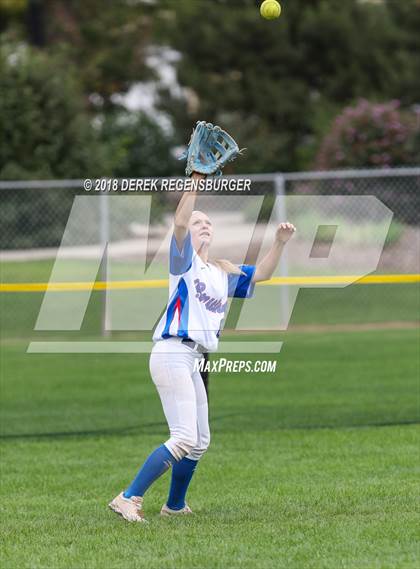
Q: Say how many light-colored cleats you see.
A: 2